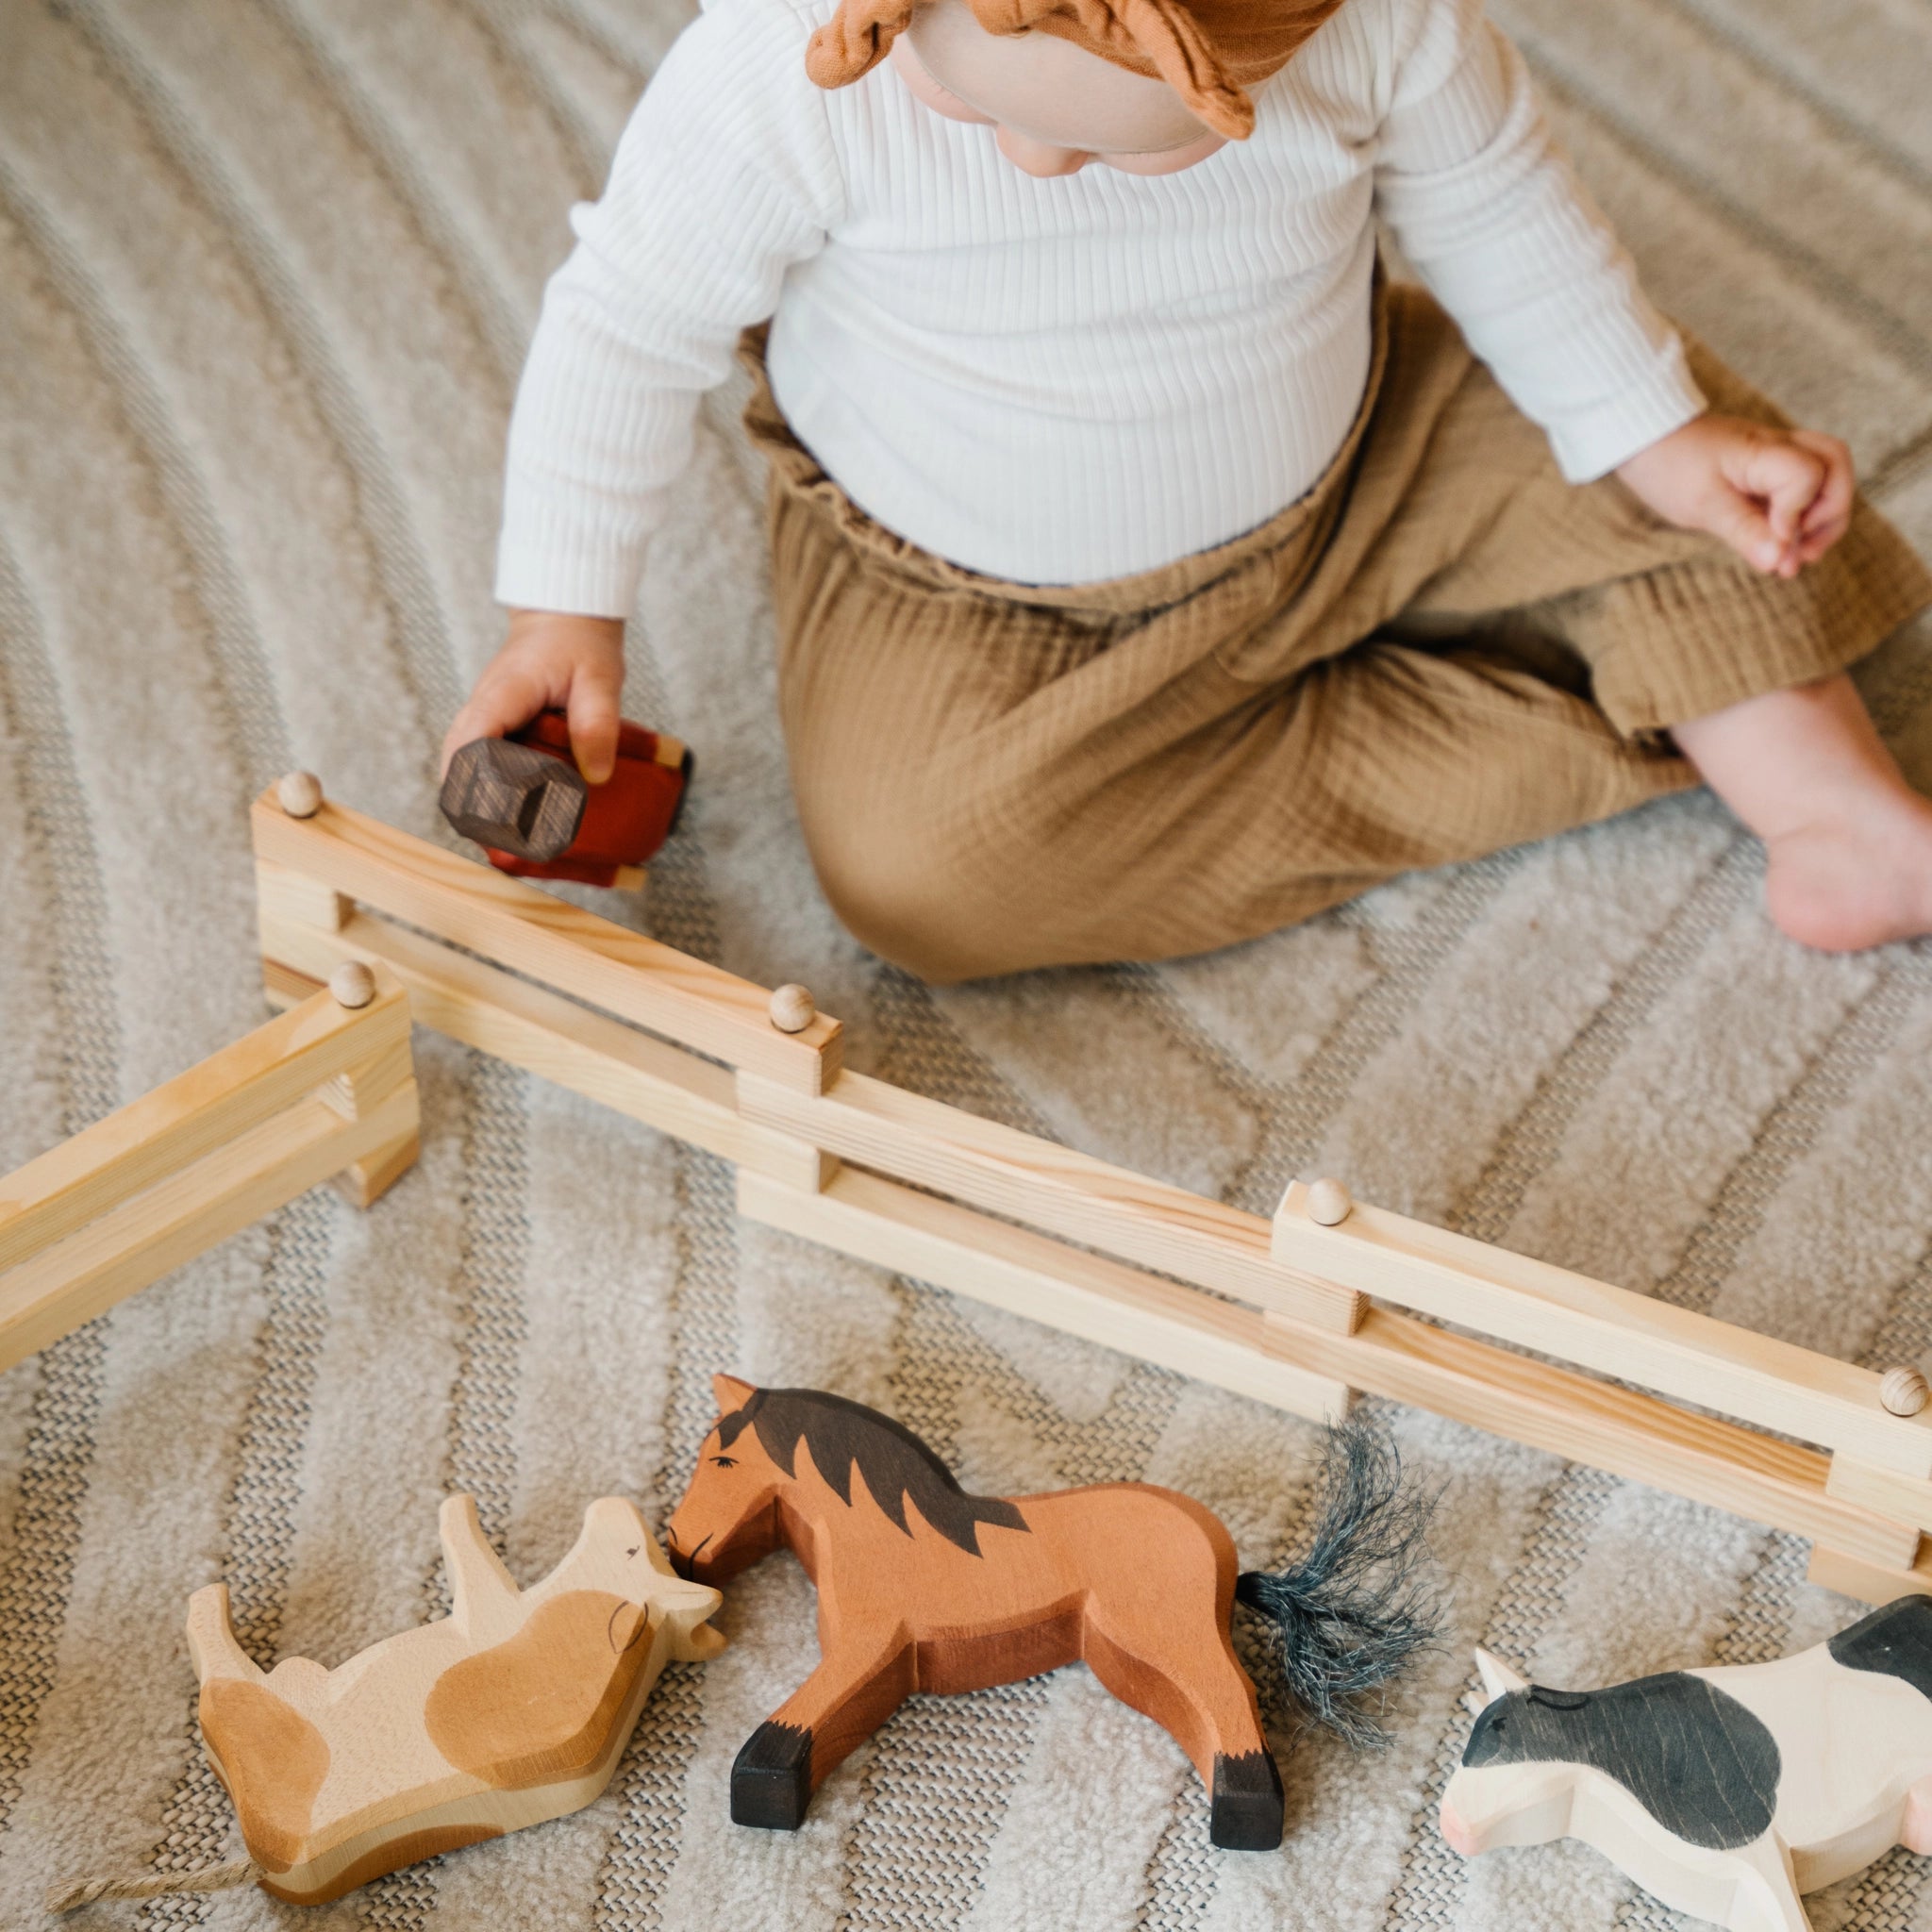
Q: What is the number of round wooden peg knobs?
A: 5